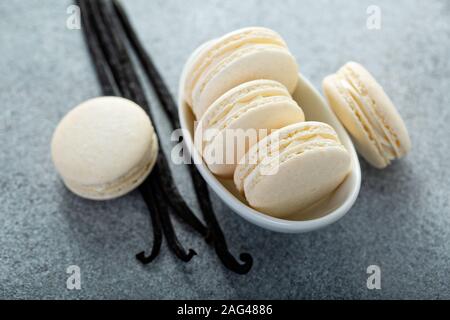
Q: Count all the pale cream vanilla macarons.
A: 5